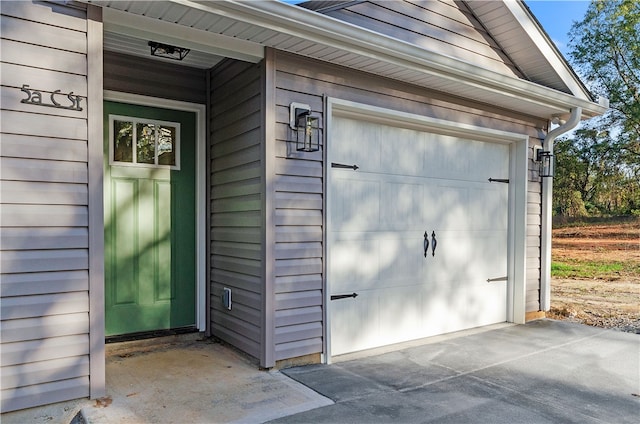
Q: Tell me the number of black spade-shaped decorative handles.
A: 2